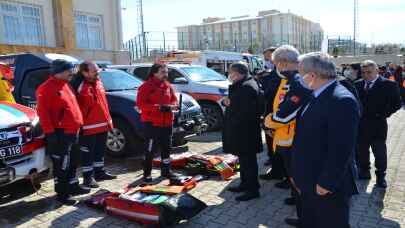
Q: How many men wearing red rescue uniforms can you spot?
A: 3